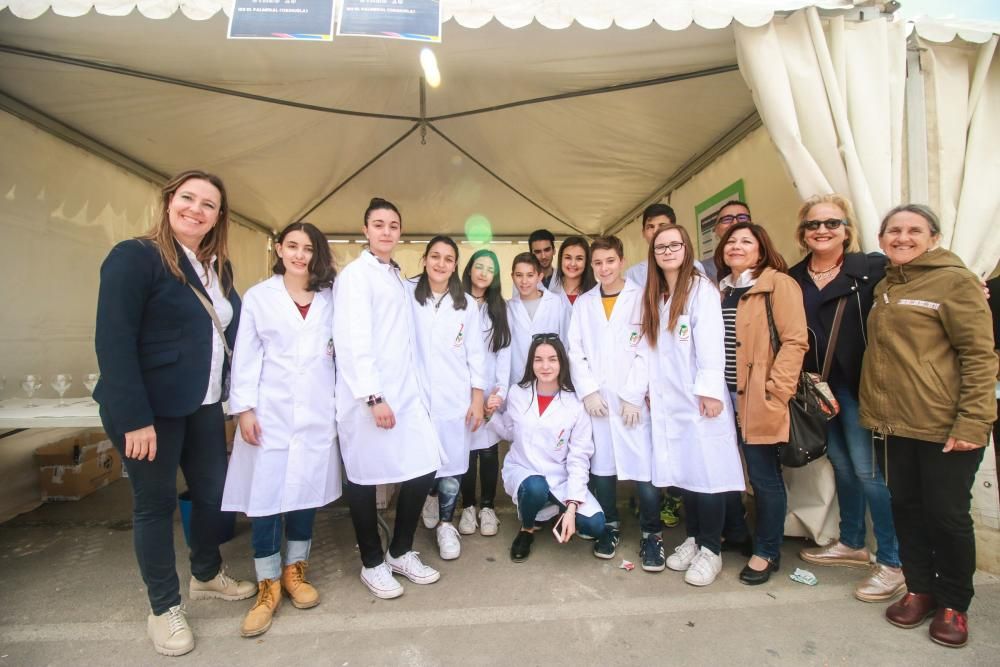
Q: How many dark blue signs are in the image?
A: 2